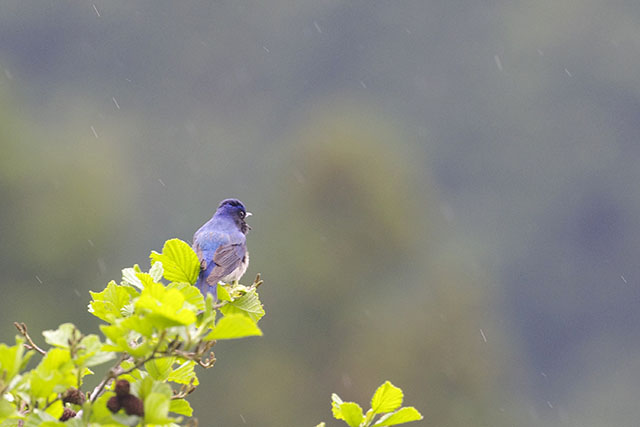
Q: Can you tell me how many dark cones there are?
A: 5